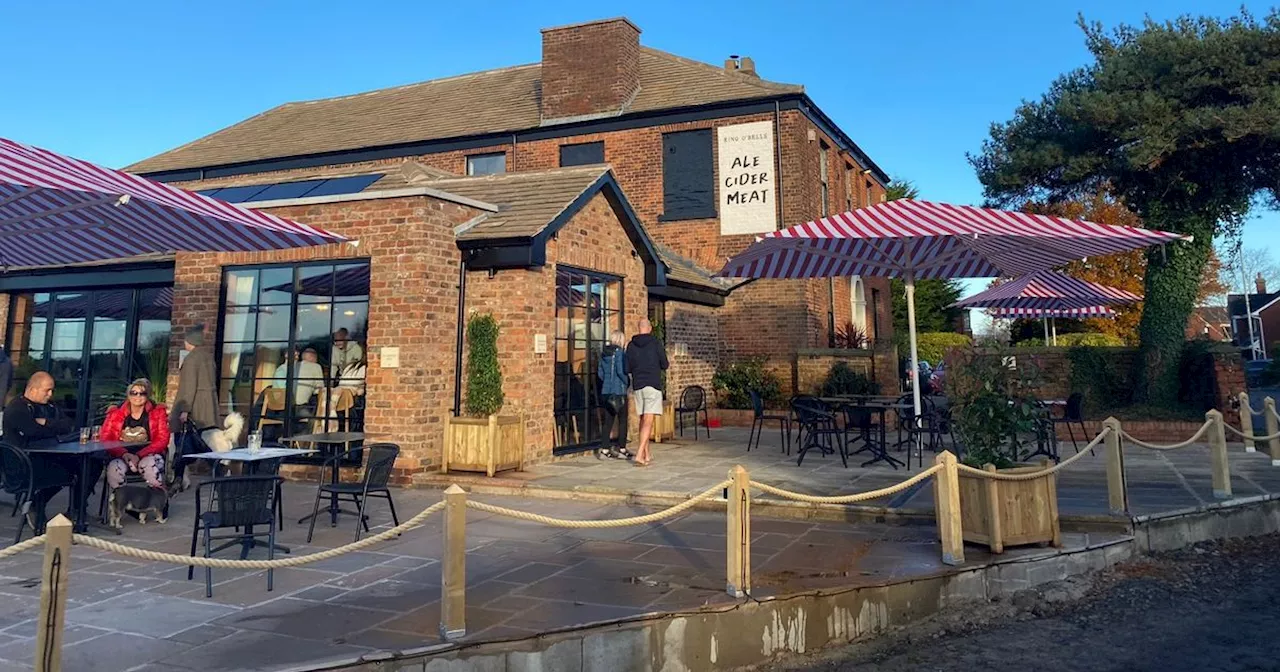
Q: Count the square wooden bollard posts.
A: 8